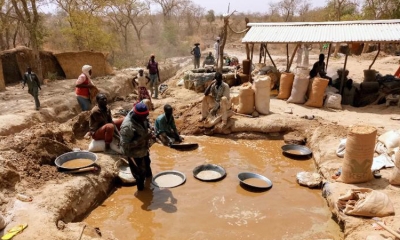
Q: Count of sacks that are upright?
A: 6